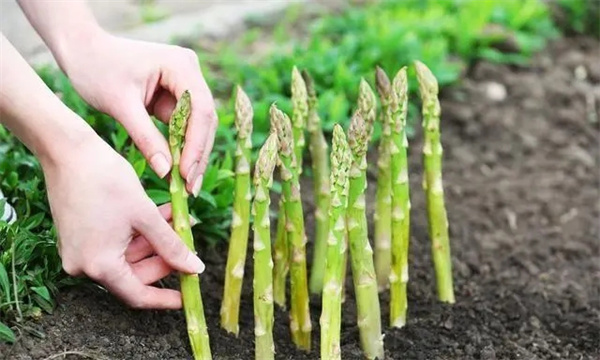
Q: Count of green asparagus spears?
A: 12